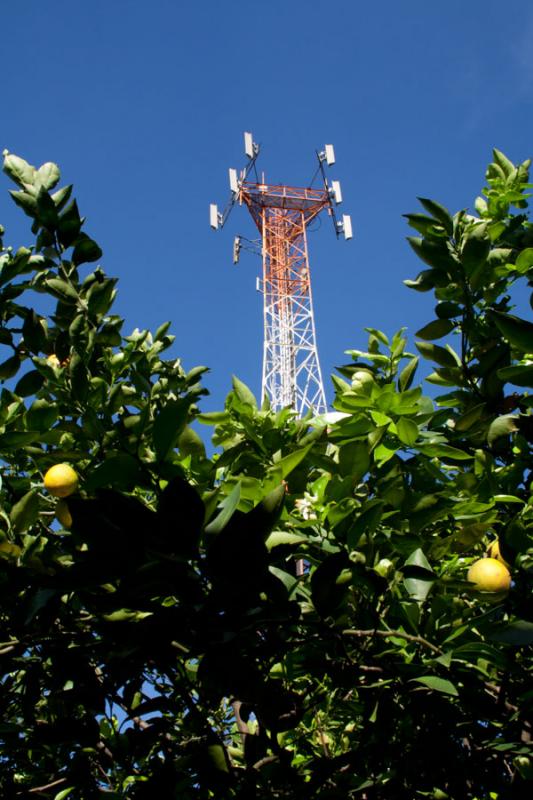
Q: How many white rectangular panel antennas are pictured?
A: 6